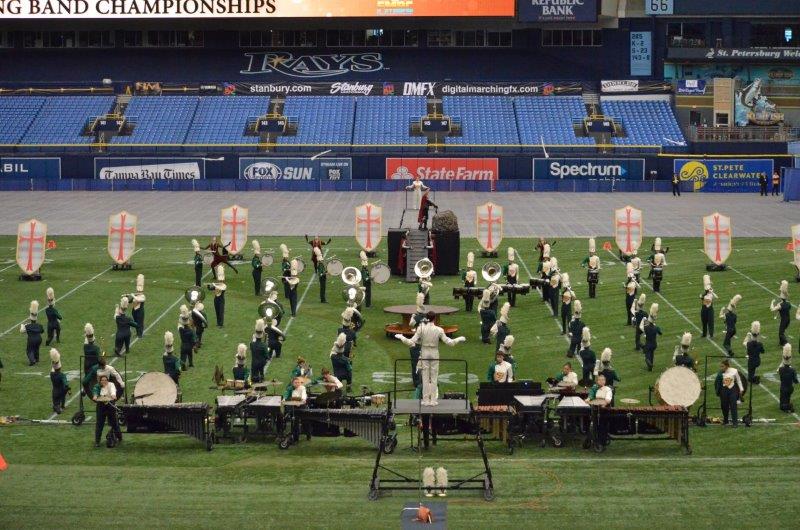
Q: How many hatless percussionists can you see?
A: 9